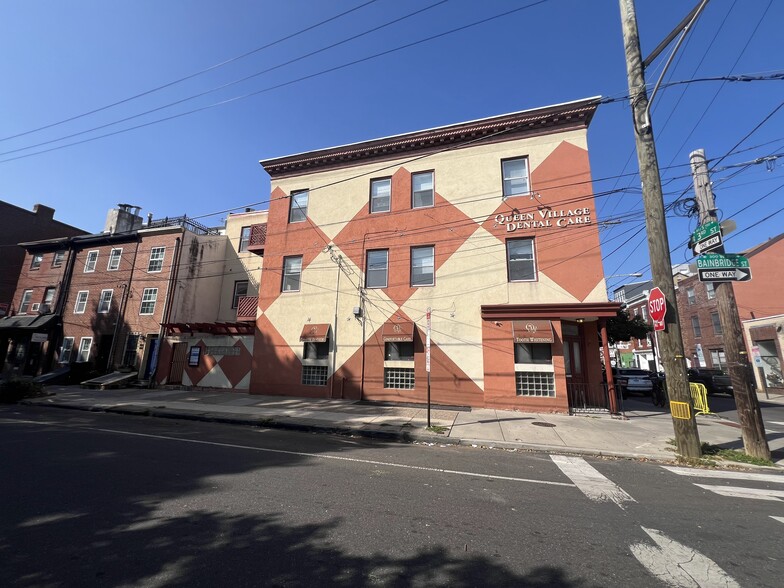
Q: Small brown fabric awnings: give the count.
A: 3